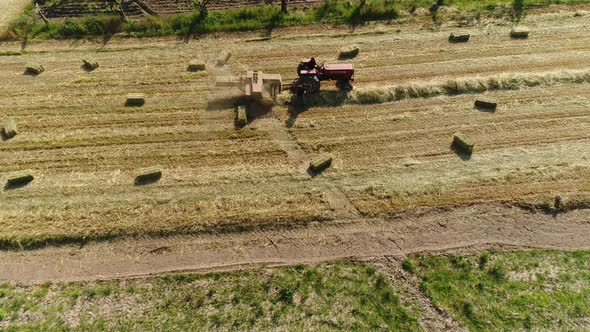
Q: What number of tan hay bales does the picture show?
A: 15